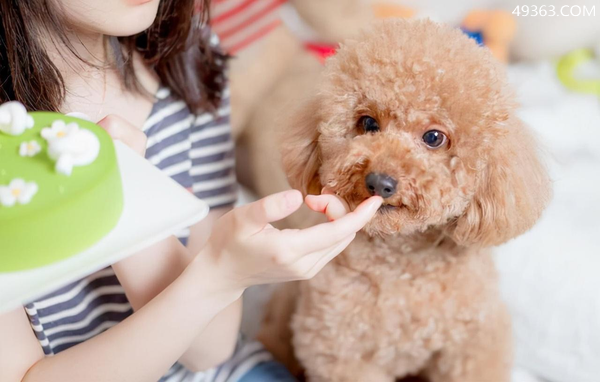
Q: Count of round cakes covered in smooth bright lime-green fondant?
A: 1